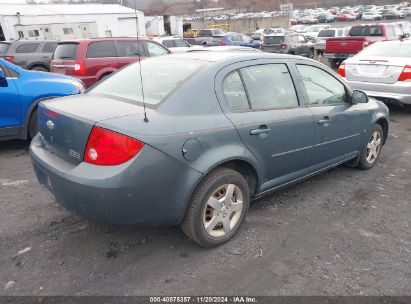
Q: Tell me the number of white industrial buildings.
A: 1